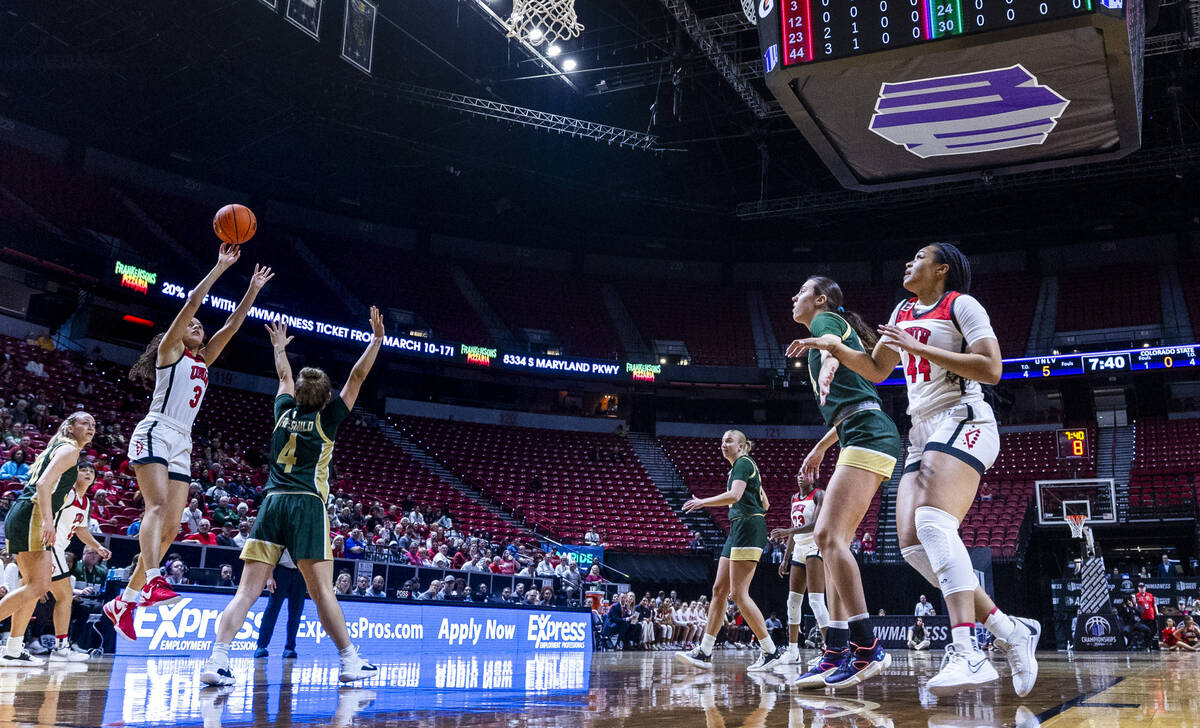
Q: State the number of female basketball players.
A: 8